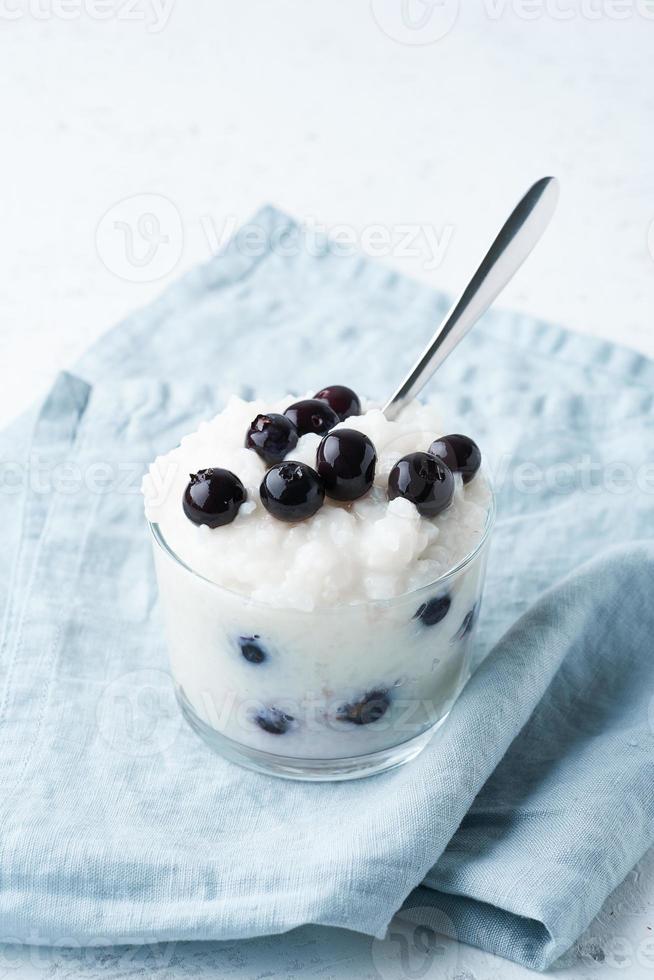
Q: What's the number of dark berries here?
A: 13